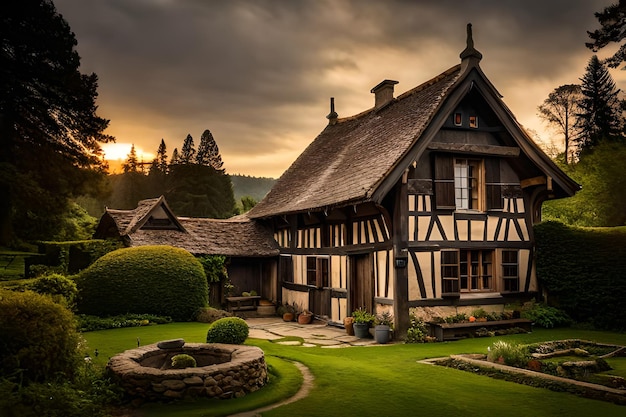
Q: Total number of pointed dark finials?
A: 2